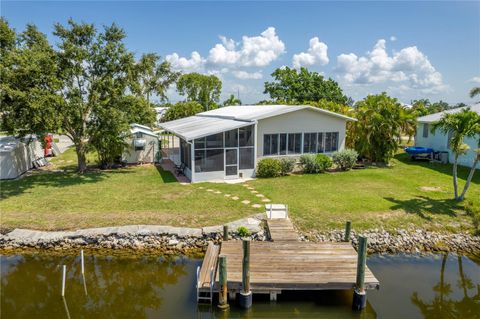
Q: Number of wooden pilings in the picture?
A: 5